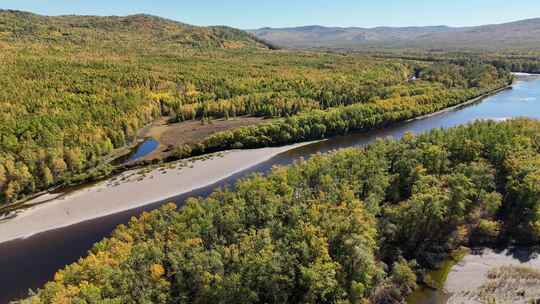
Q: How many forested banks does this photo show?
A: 2